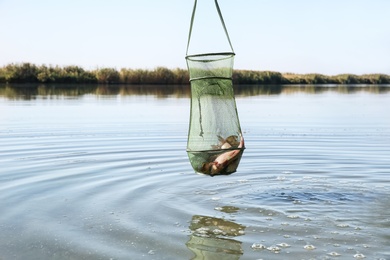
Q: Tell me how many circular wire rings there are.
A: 3